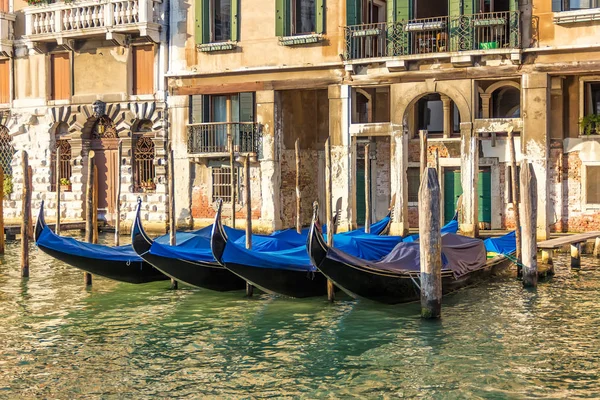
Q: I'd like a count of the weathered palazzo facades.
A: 2